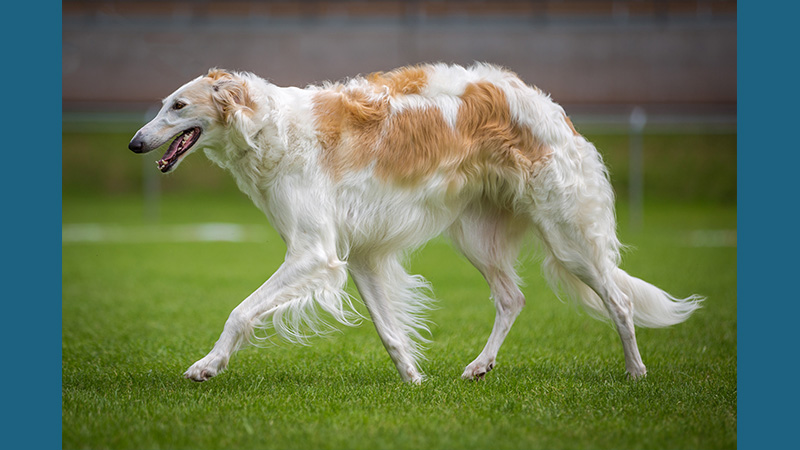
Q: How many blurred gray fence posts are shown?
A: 2